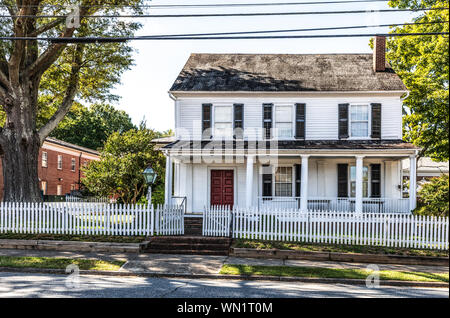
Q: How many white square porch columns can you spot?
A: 5